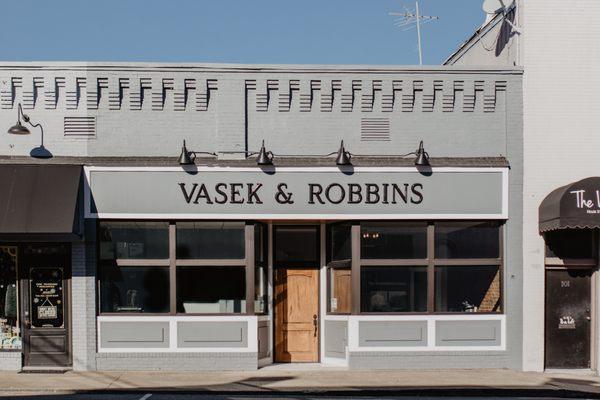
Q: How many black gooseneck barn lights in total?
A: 5